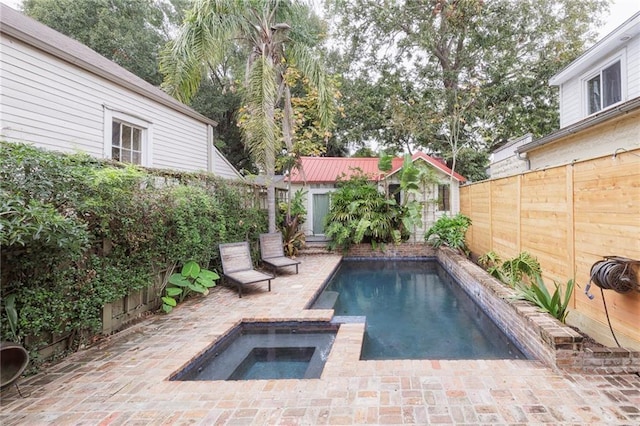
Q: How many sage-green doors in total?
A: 1